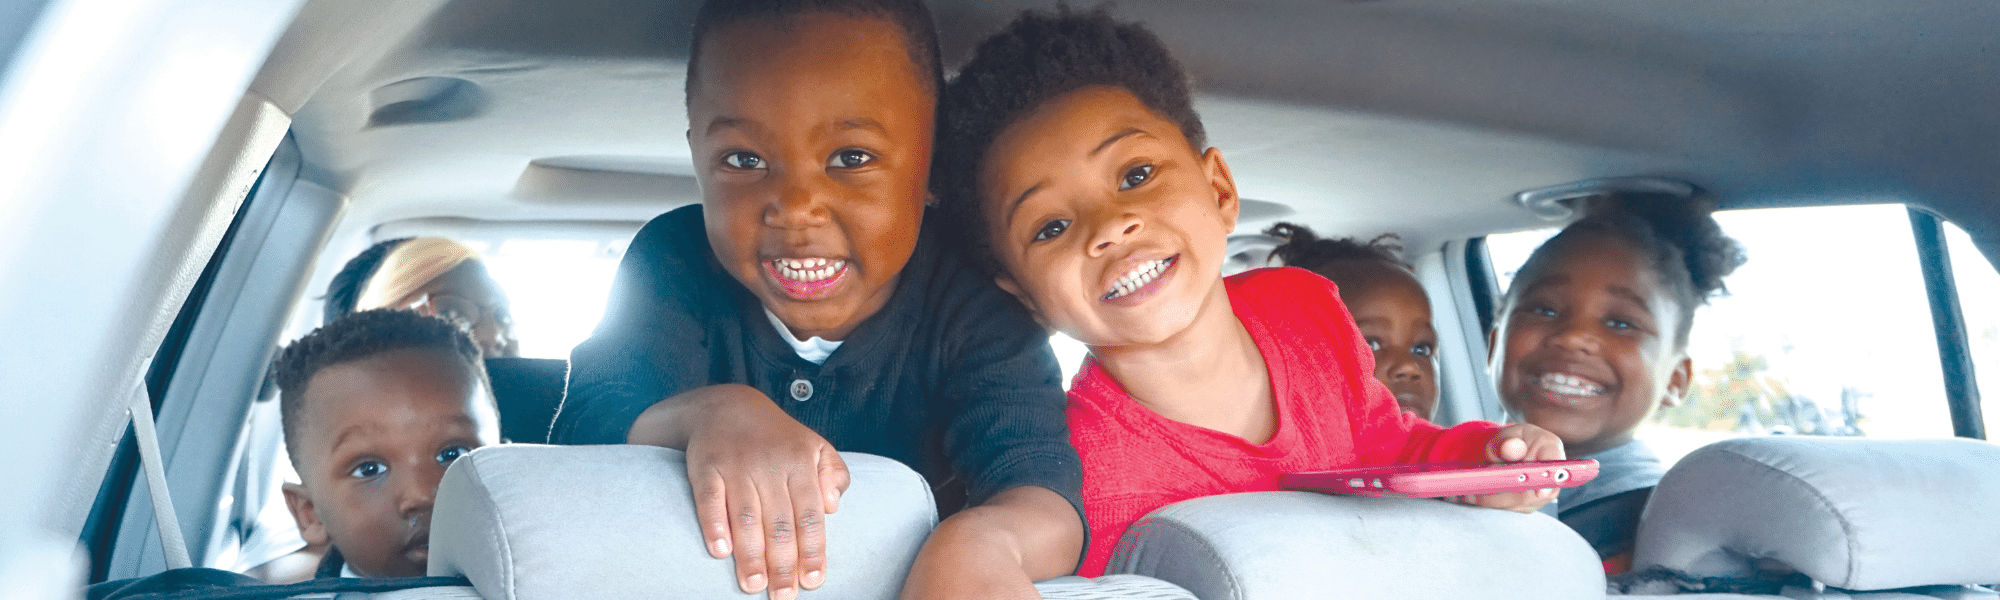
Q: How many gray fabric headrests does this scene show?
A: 3